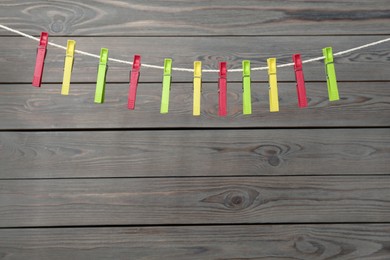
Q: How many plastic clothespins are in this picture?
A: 11